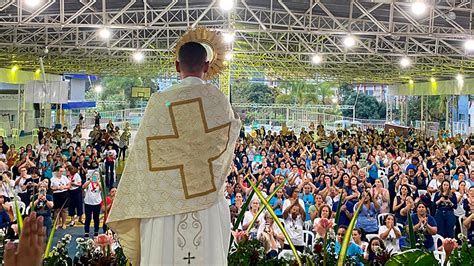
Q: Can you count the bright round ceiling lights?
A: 11